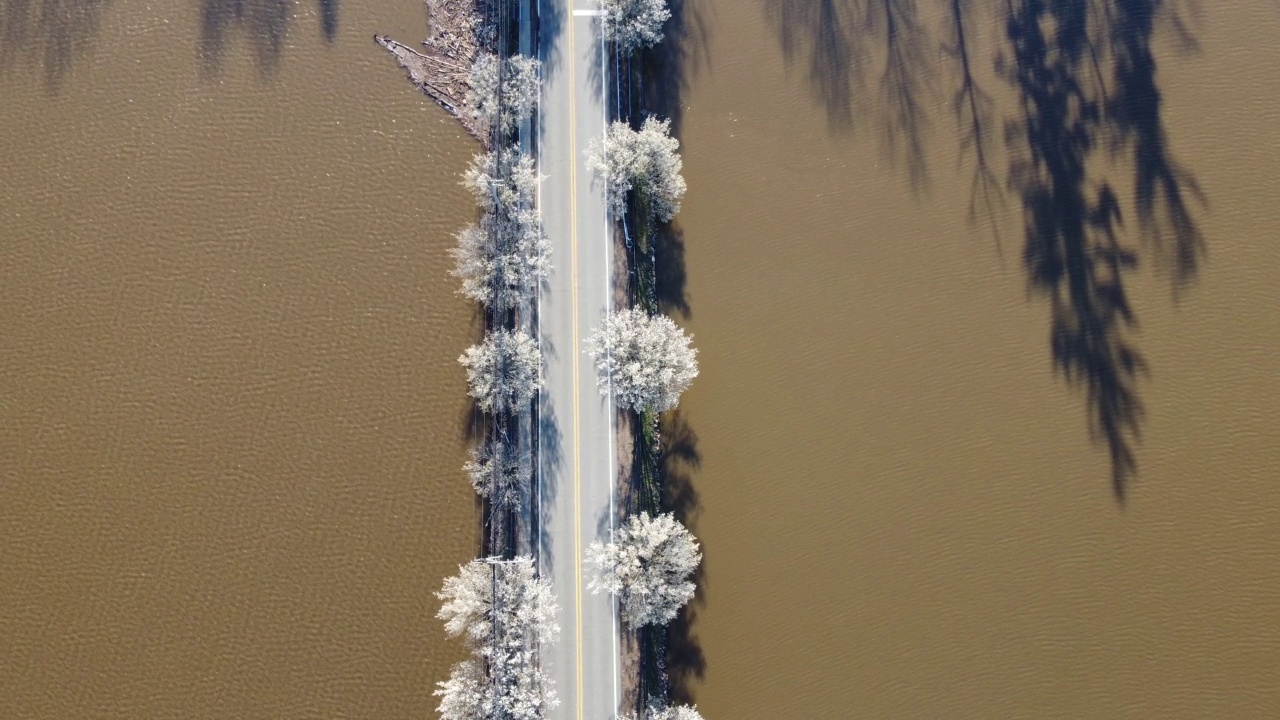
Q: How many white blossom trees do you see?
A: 12